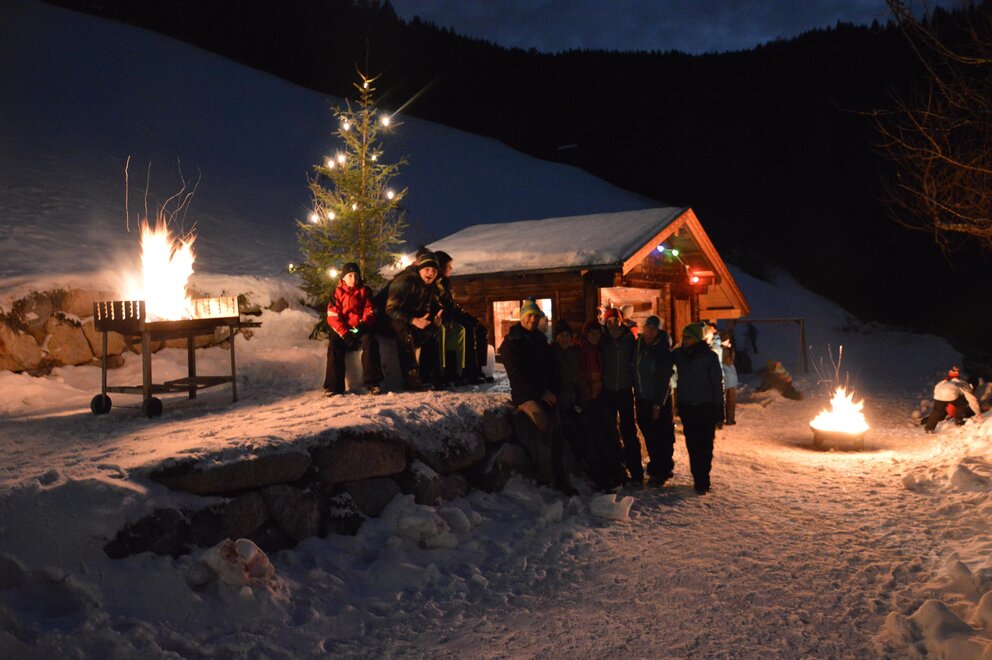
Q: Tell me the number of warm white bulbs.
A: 13